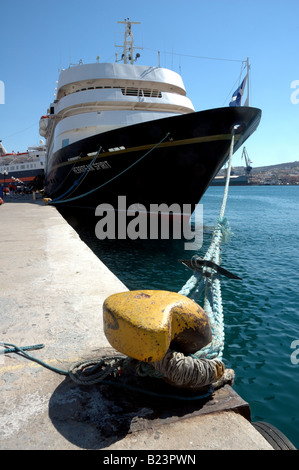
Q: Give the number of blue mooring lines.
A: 2